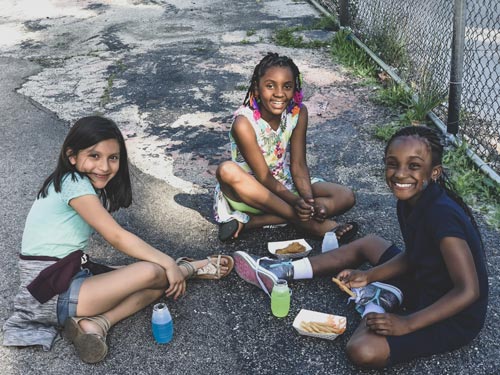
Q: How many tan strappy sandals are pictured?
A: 2